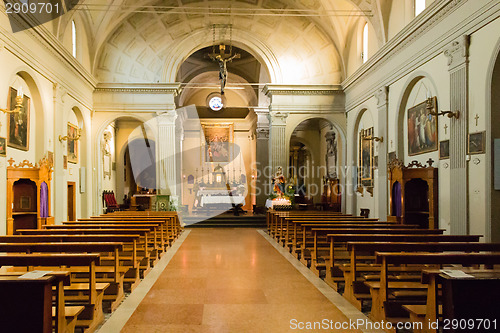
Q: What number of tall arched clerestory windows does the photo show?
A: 3